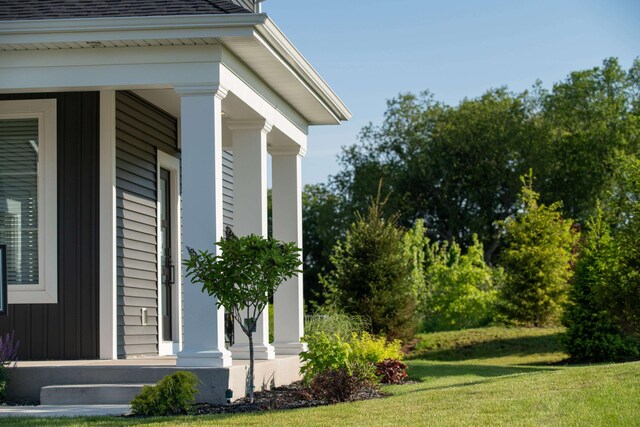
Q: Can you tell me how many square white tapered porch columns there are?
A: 3